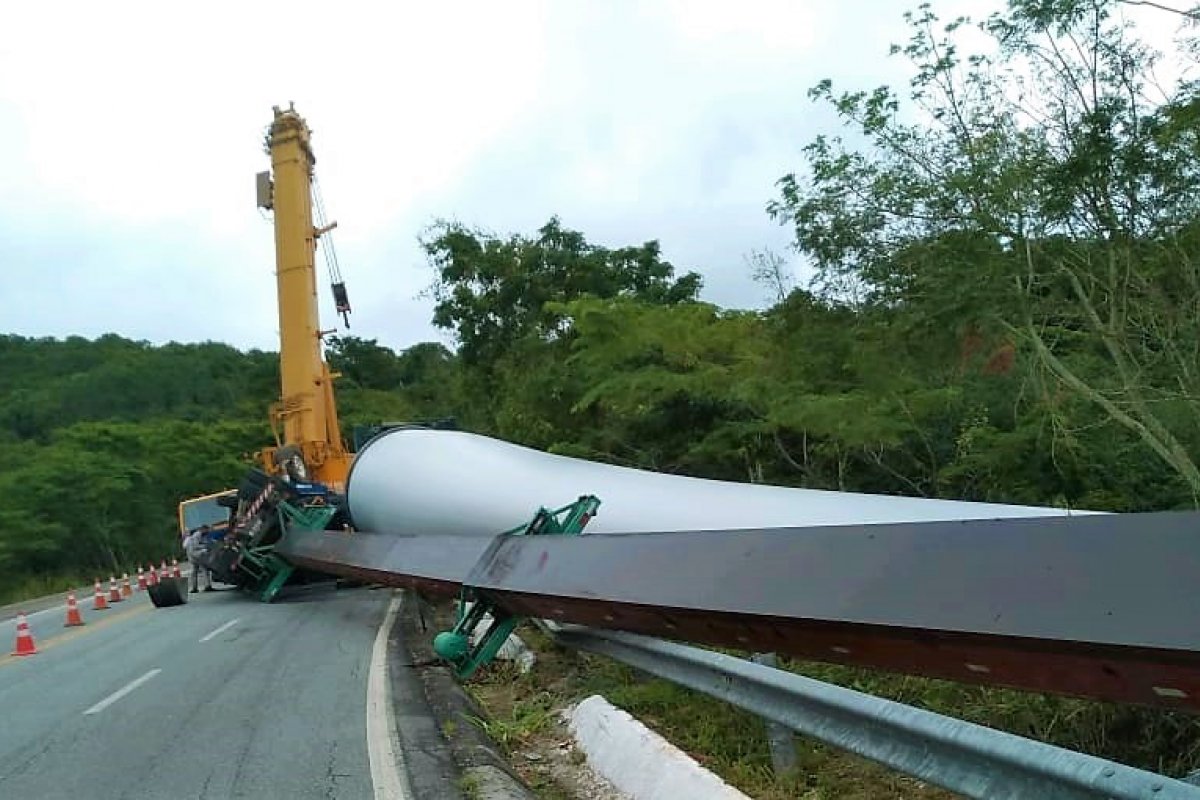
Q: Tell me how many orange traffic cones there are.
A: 9